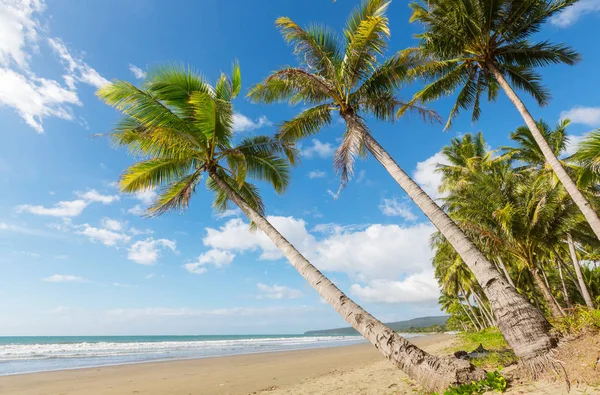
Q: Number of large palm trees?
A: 3